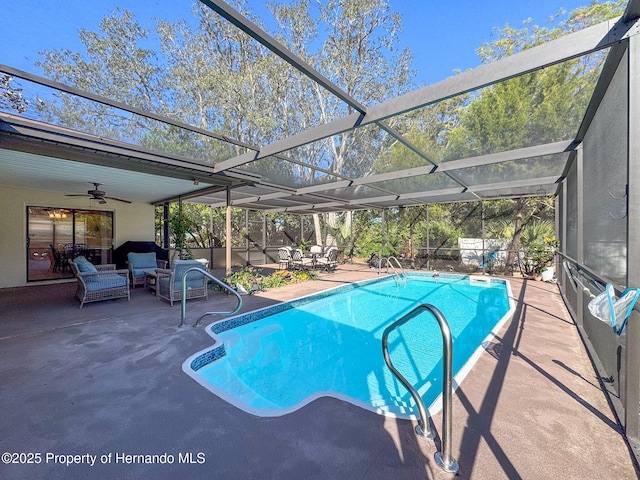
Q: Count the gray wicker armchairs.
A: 3